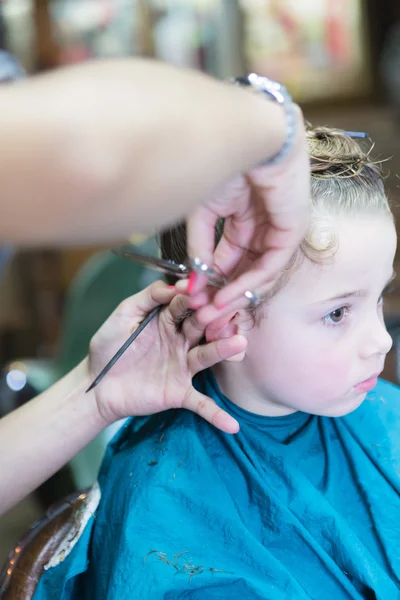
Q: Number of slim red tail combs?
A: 0